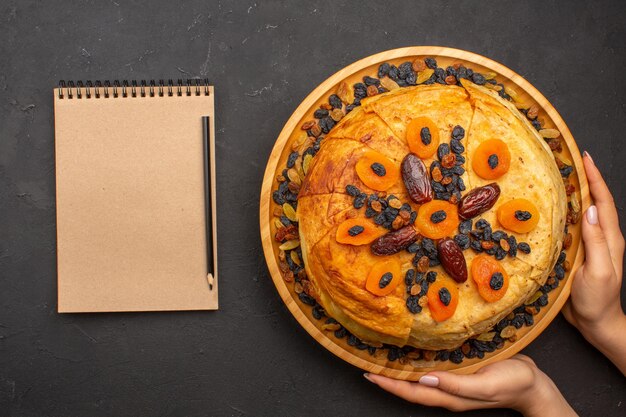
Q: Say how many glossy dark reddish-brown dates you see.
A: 4